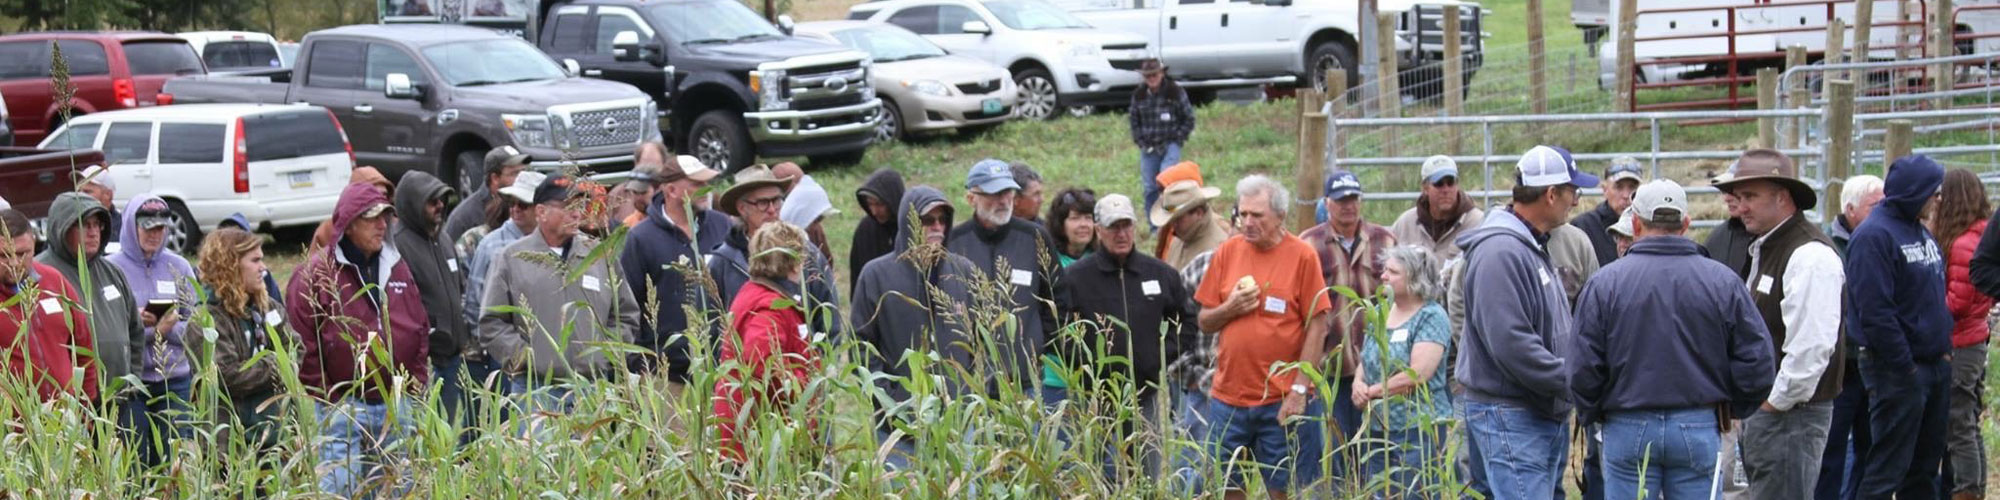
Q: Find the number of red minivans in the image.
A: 1